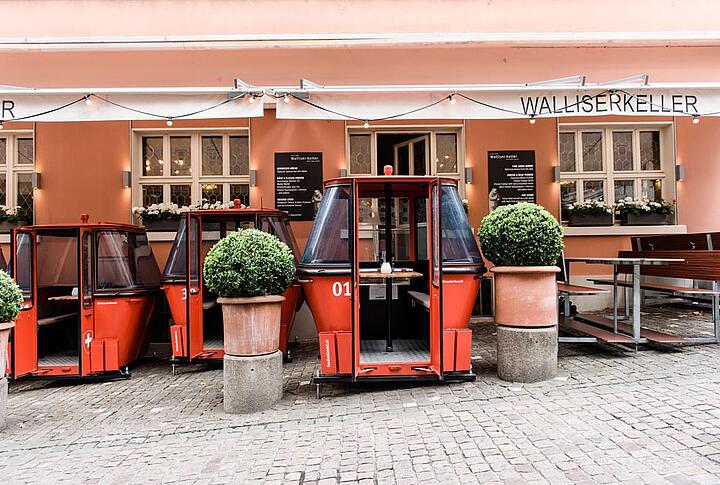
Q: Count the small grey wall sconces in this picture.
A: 7